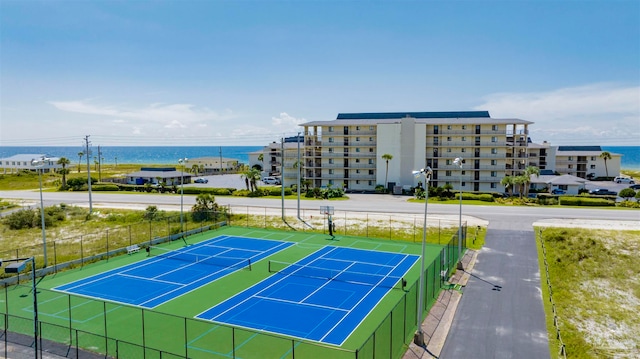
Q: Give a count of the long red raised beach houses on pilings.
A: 0